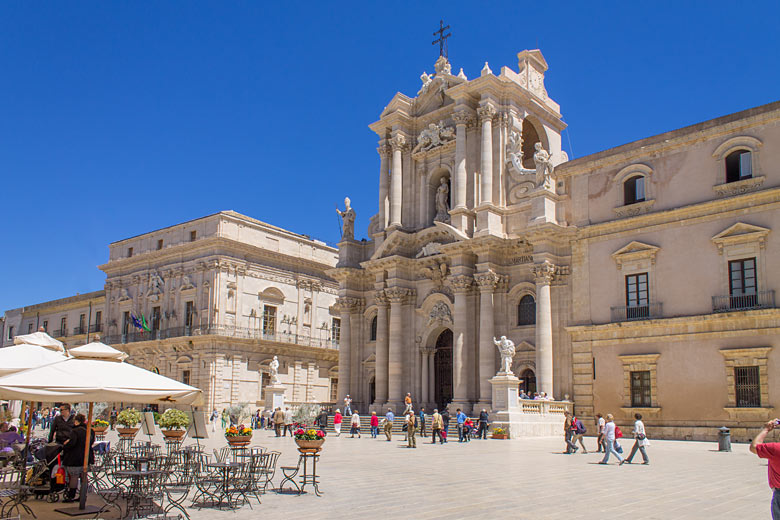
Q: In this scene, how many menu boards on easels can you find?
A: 2